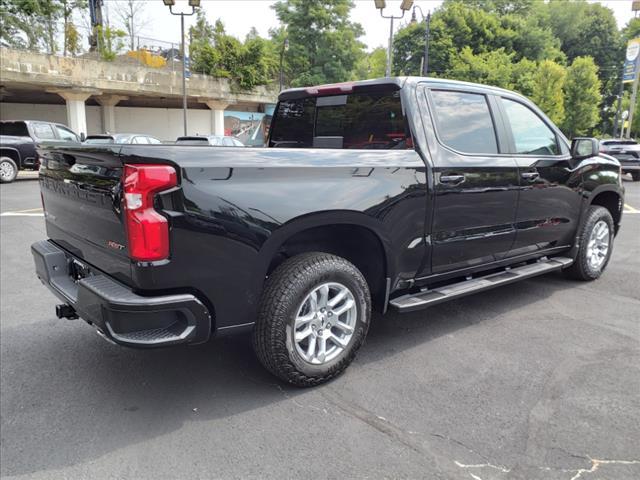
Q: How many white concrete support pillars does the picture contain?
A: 3